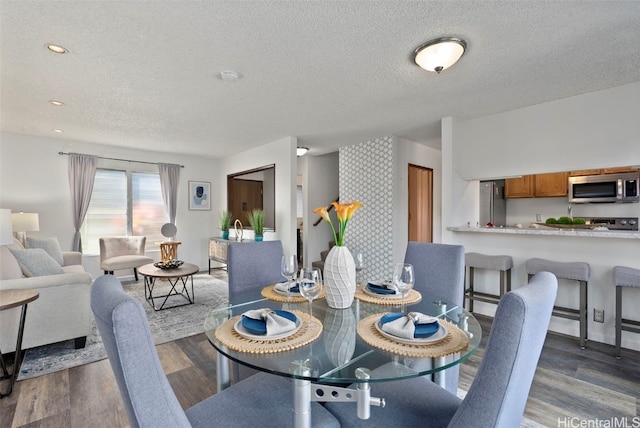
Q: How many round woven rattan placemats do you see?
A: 4